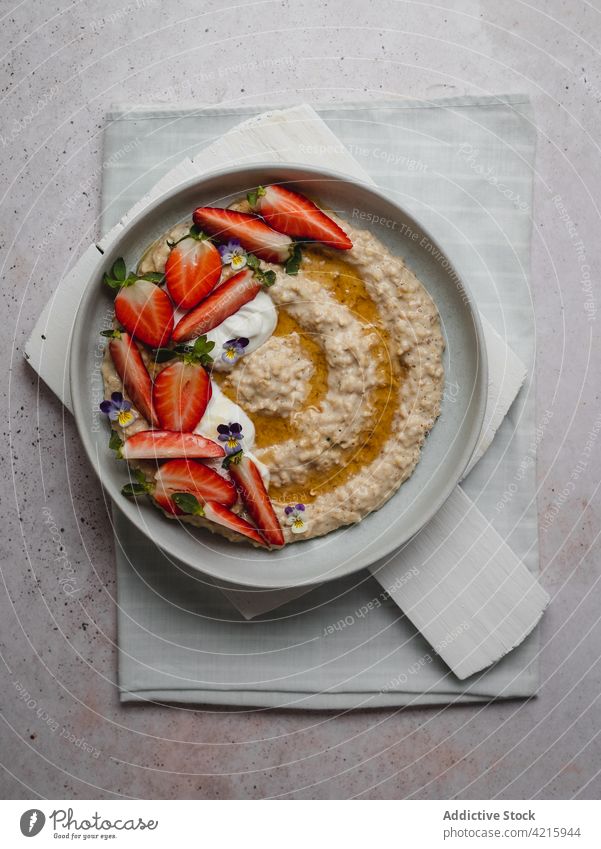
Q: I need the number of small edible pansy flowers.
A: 5